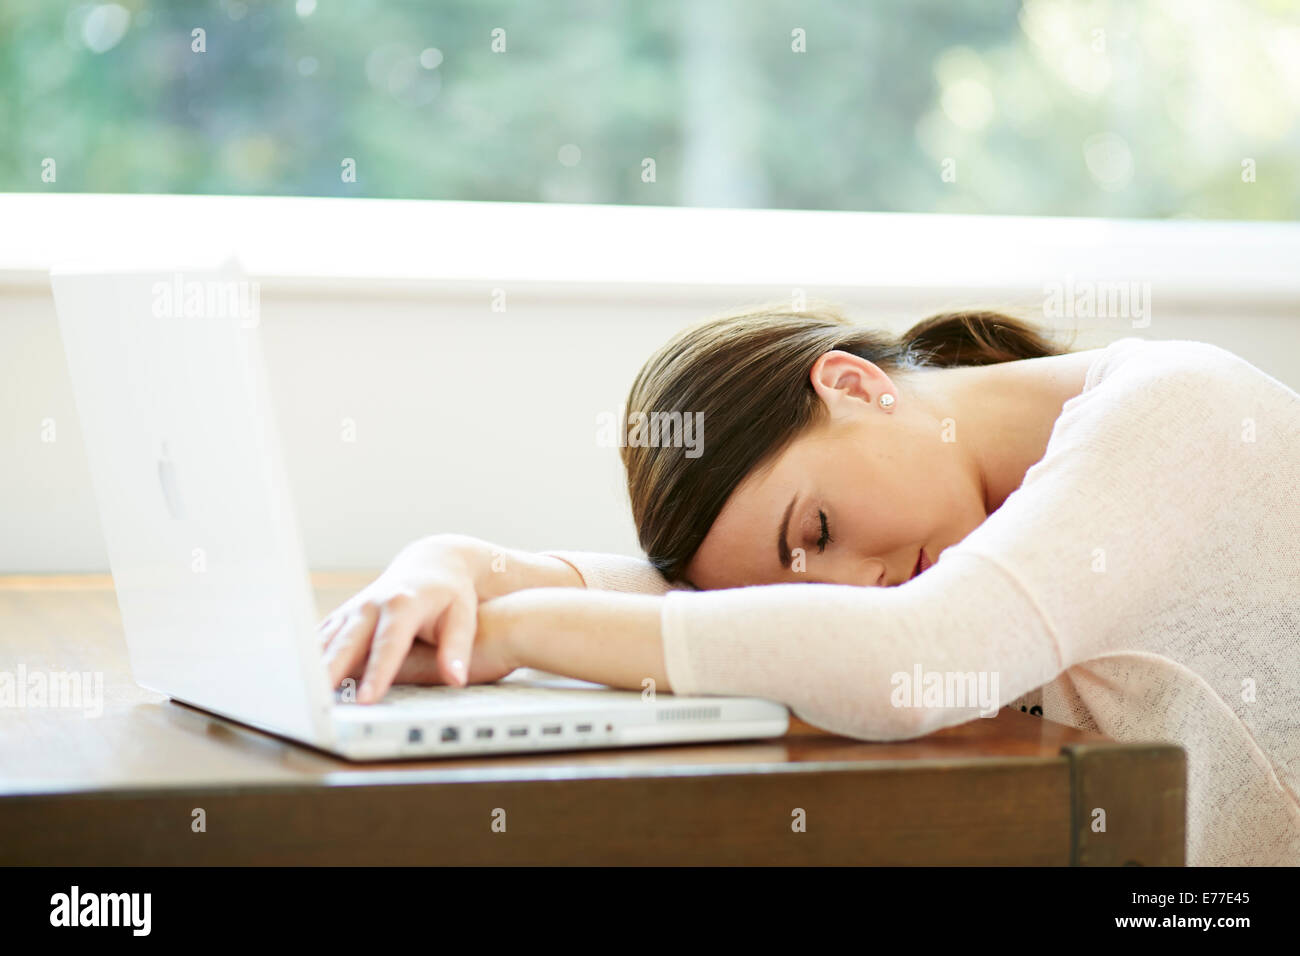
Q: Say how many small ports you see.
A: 7